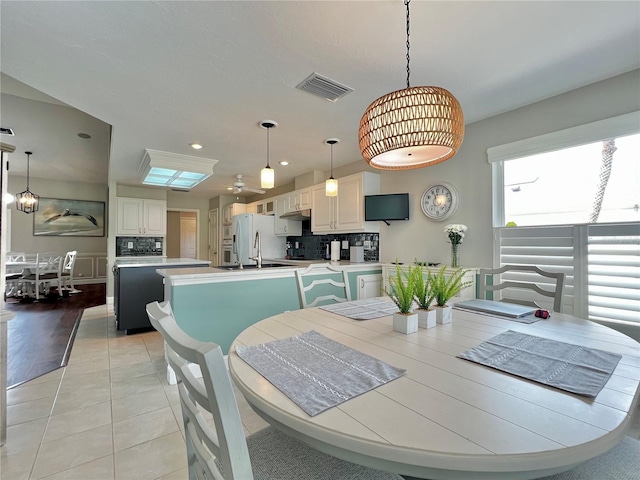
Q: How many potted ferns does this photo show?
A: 3